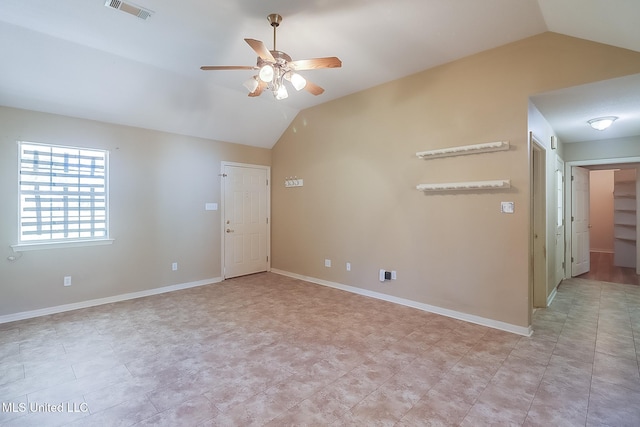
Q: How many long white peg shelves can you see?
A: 2